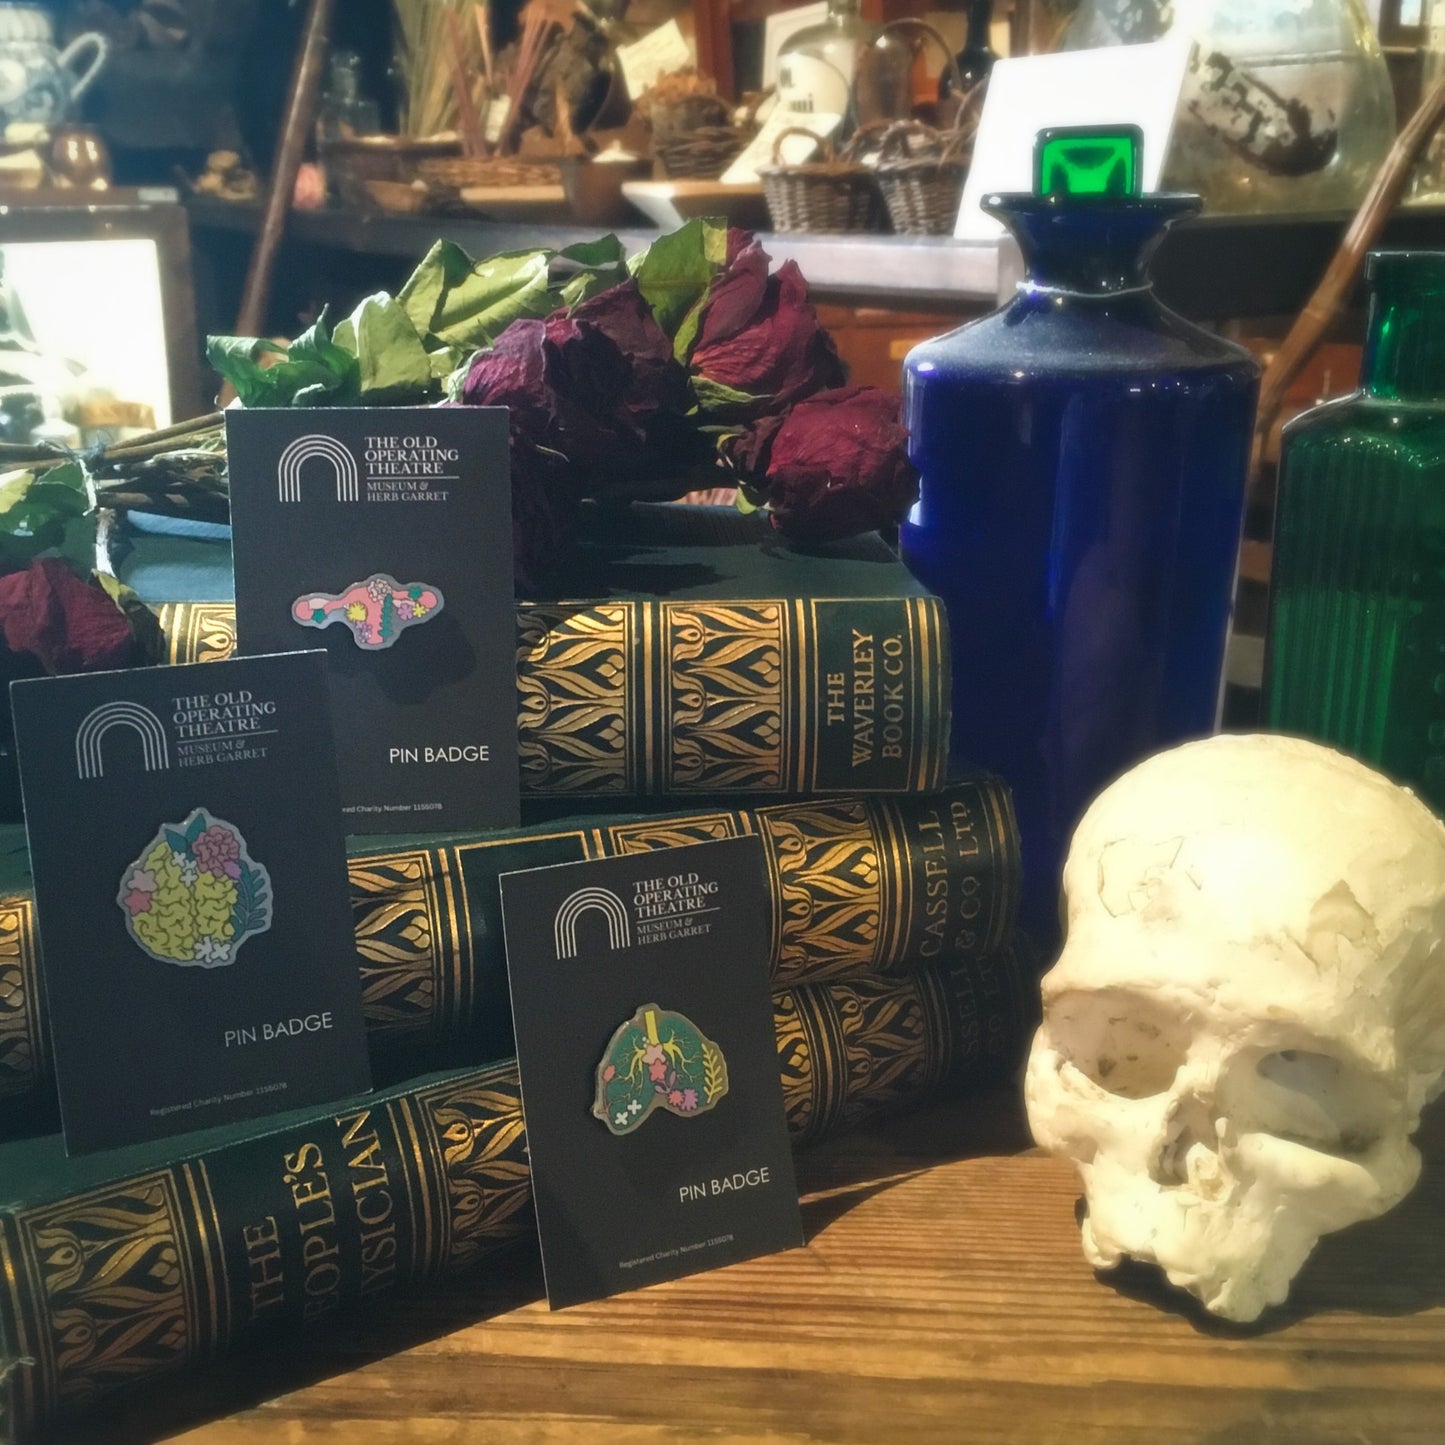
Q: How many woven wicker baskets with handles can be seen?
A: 2